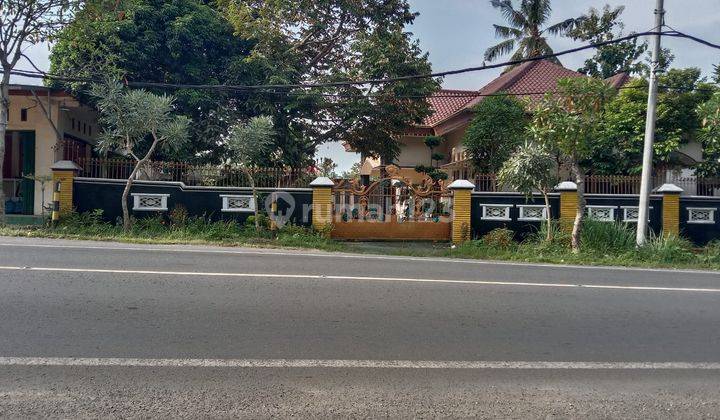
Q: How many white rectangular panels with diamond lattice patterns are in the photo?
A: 7